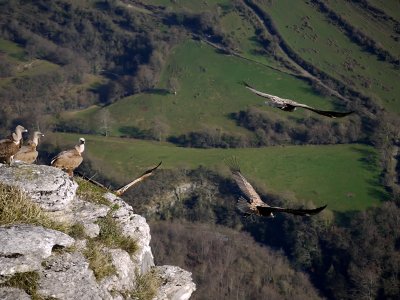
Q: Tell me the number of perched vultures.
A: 3